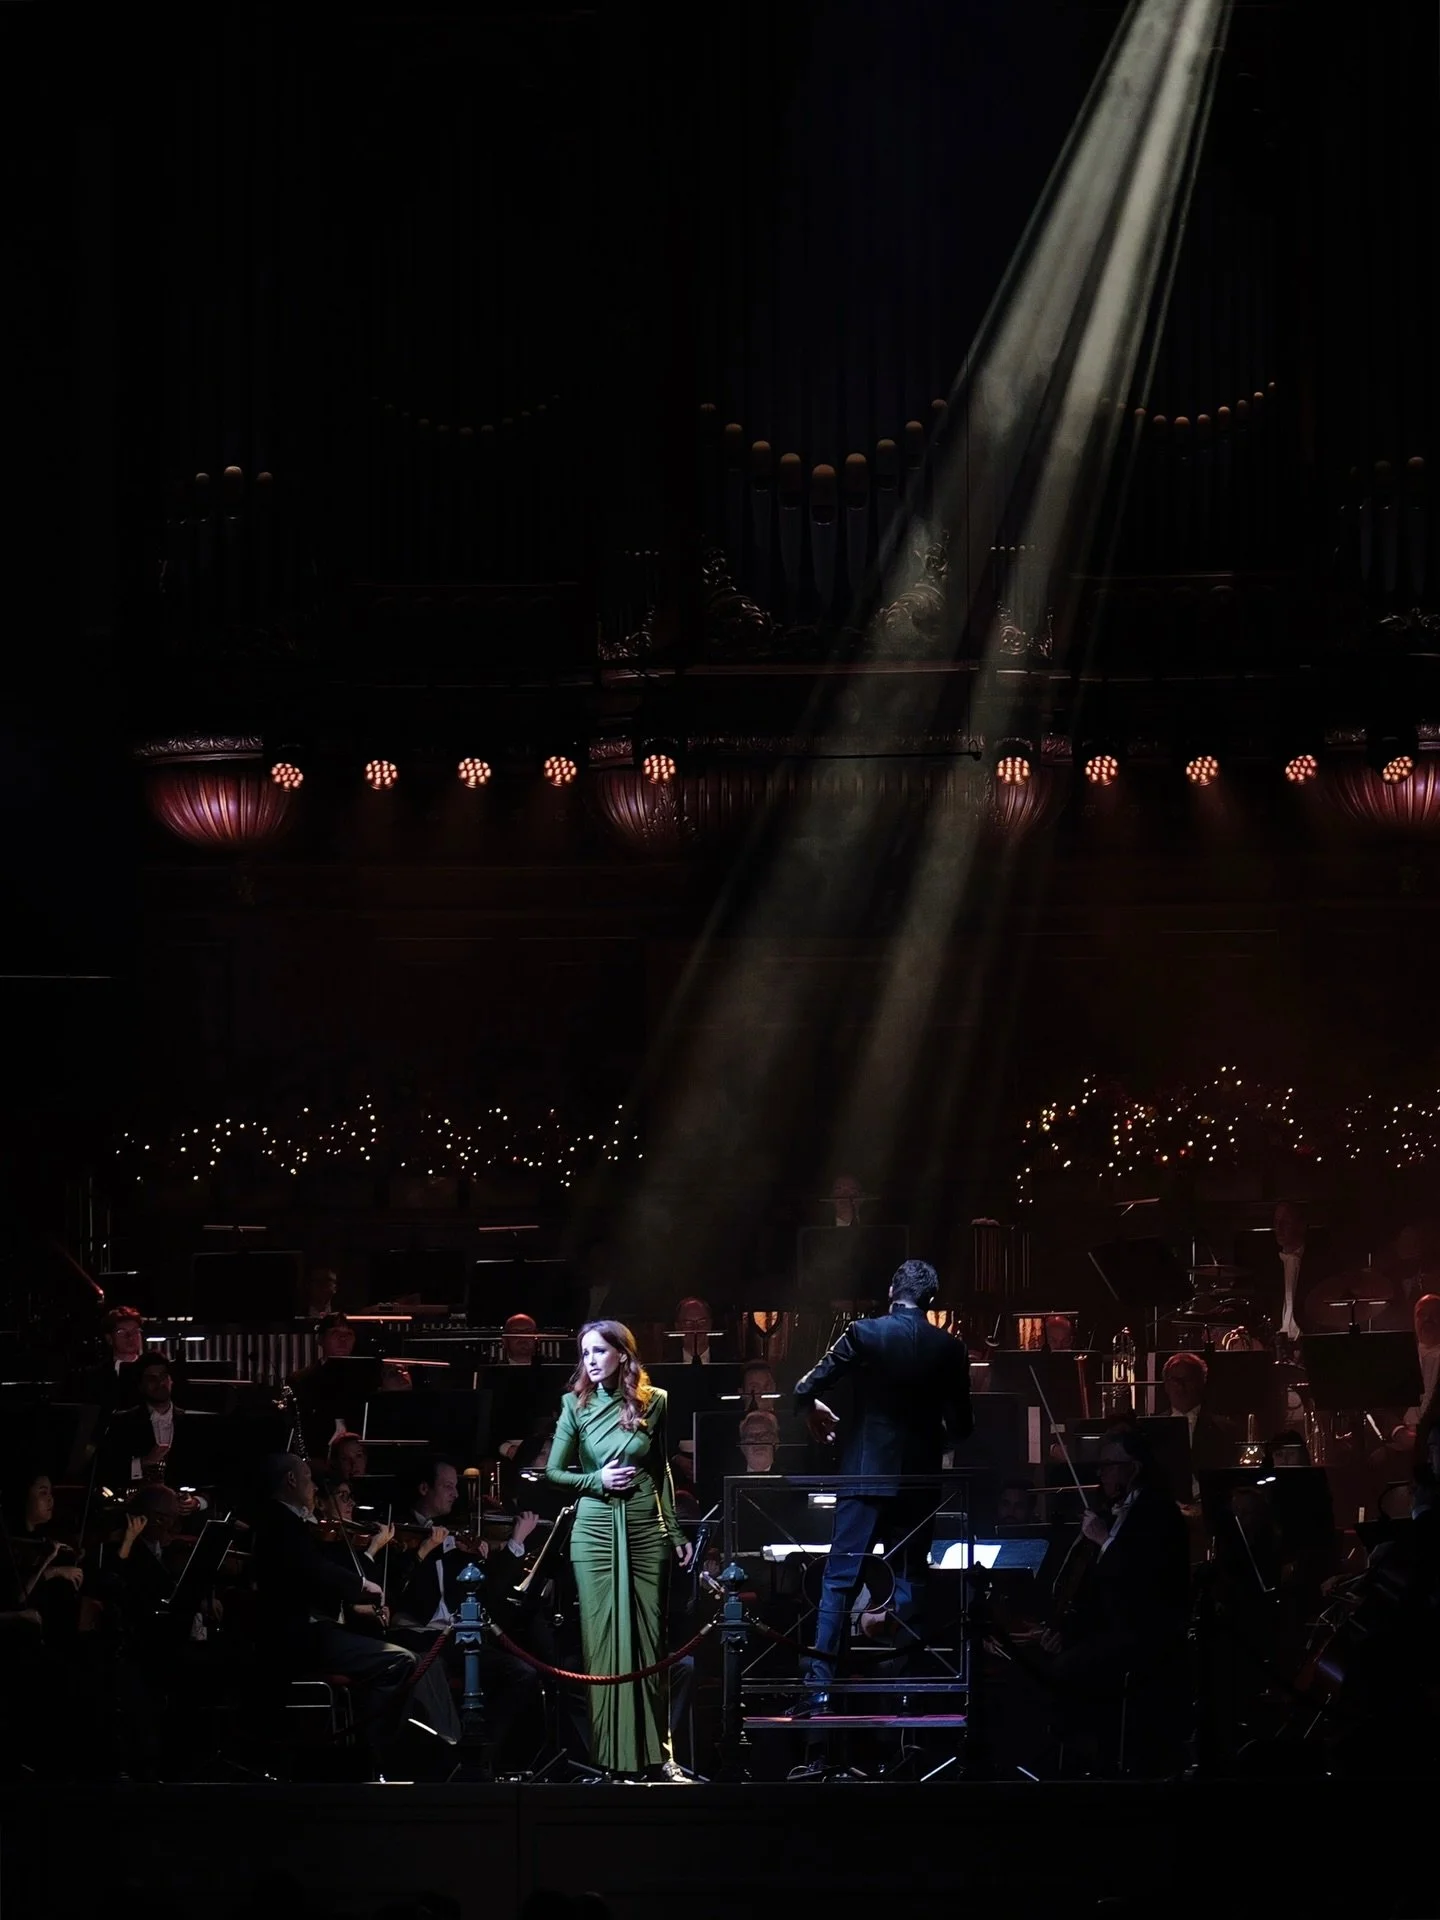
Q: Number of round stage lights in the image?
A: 10